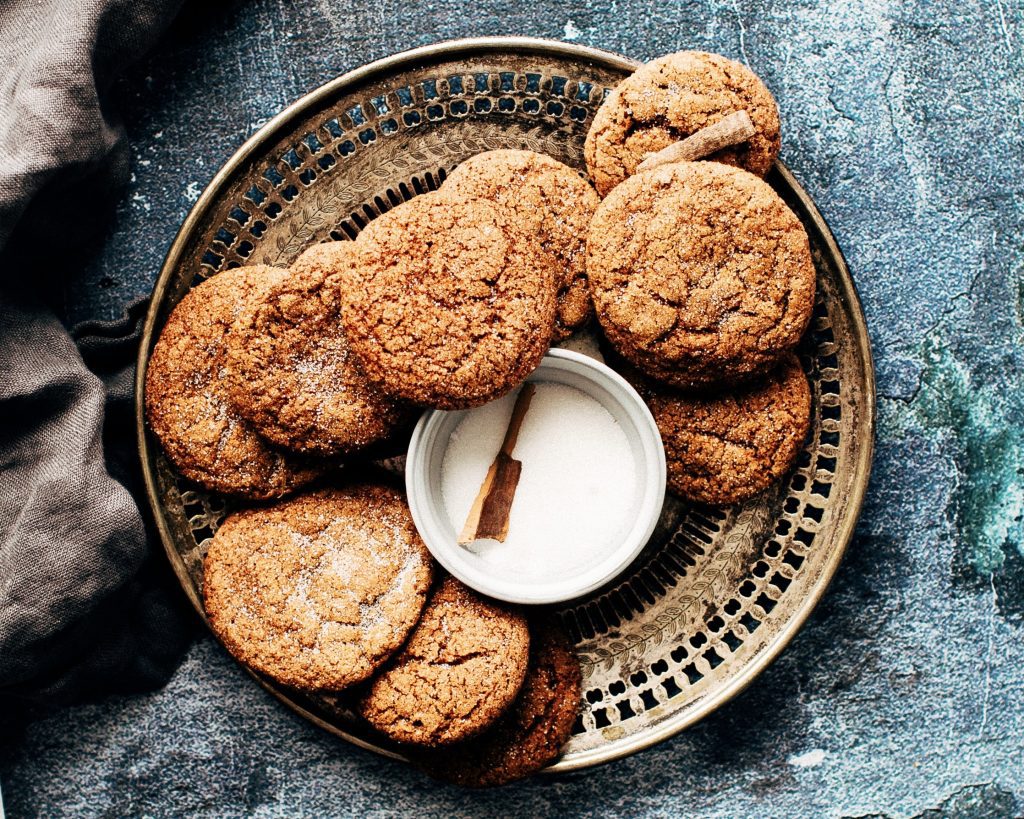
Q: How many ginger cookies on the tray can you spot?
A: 10